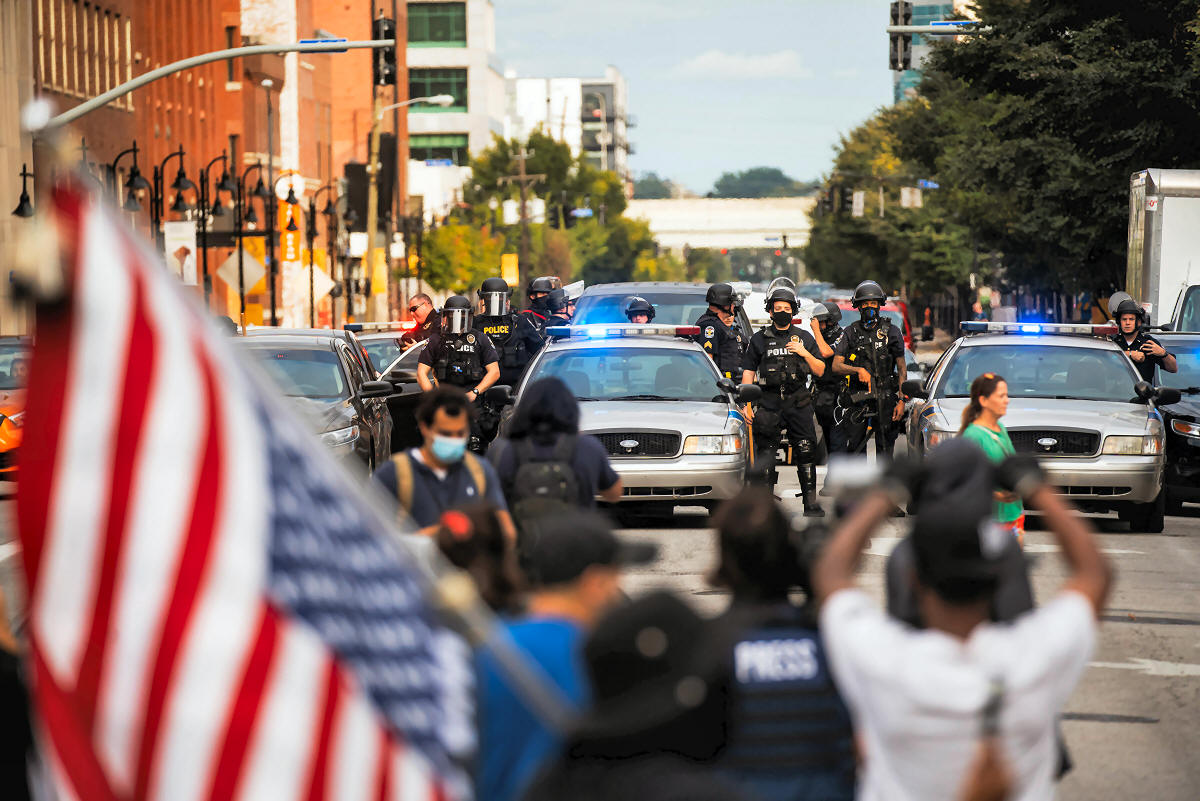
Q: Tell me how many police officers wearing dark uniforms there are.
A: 11